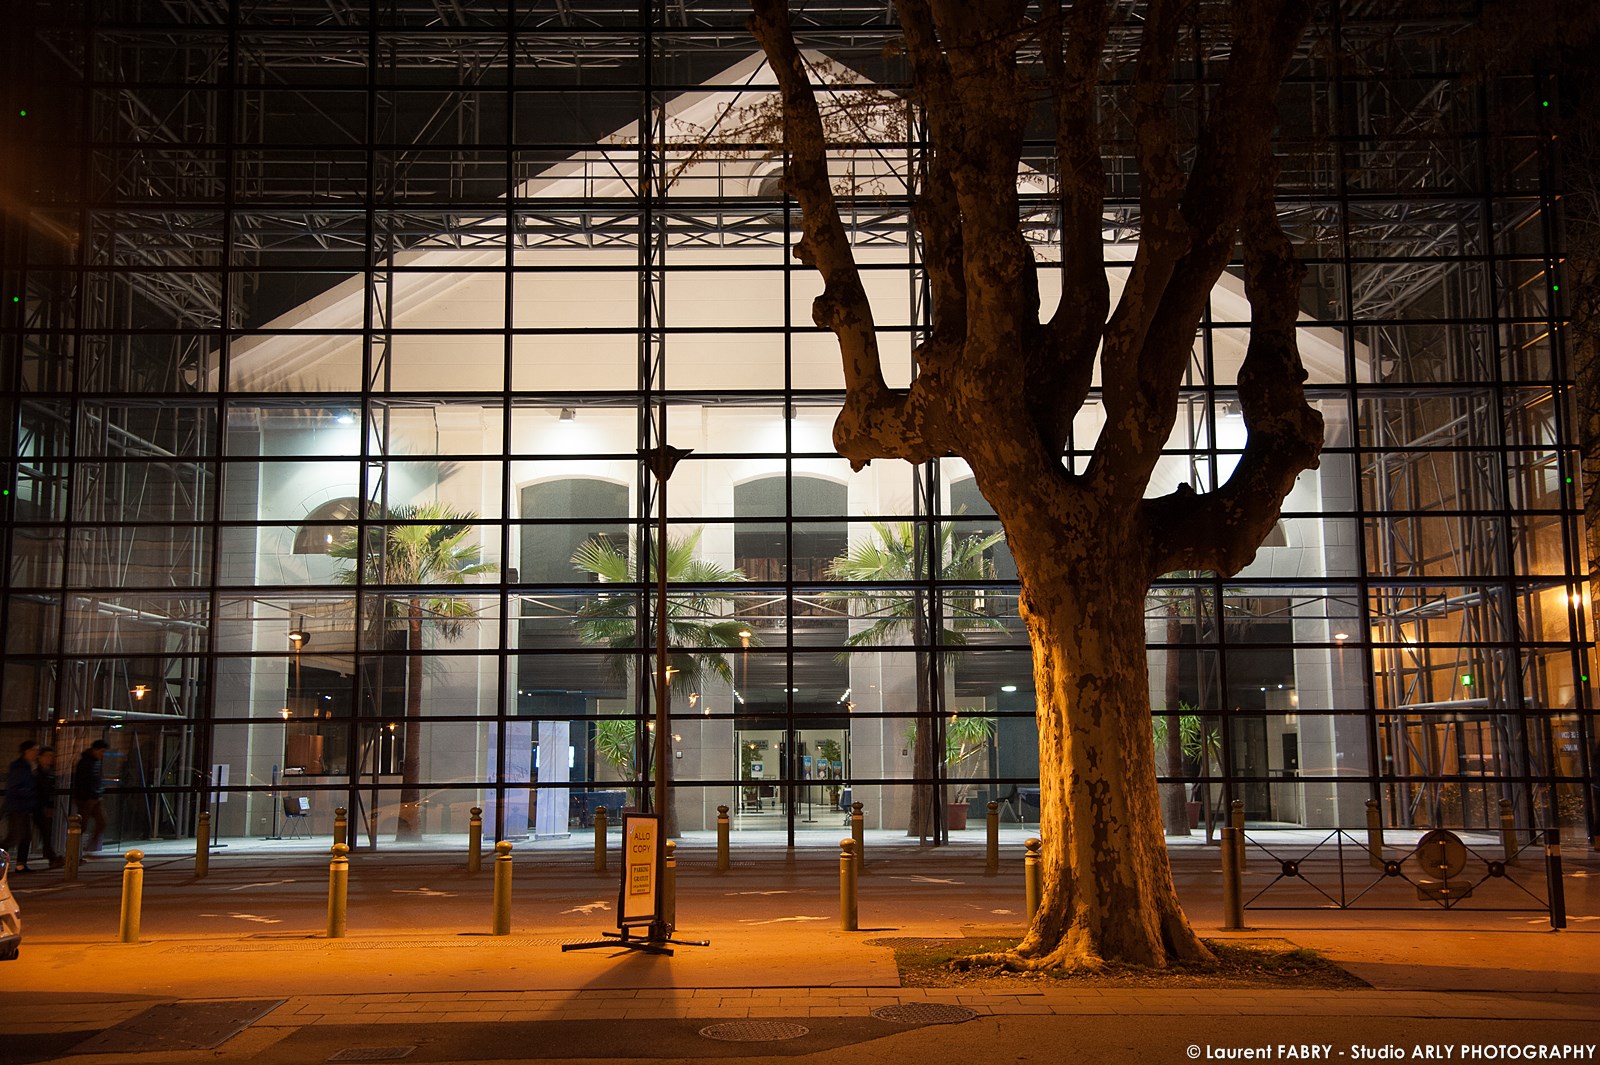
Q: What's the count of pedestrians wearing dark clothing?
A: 3